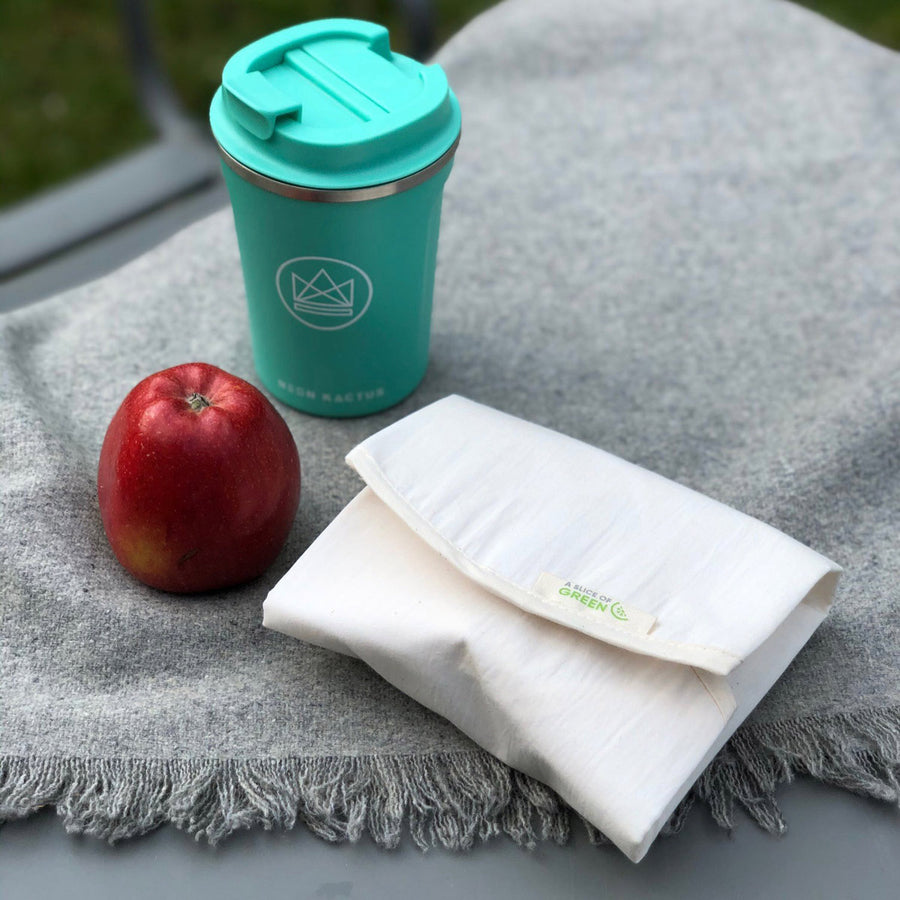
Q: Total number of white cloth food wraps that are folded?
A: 1